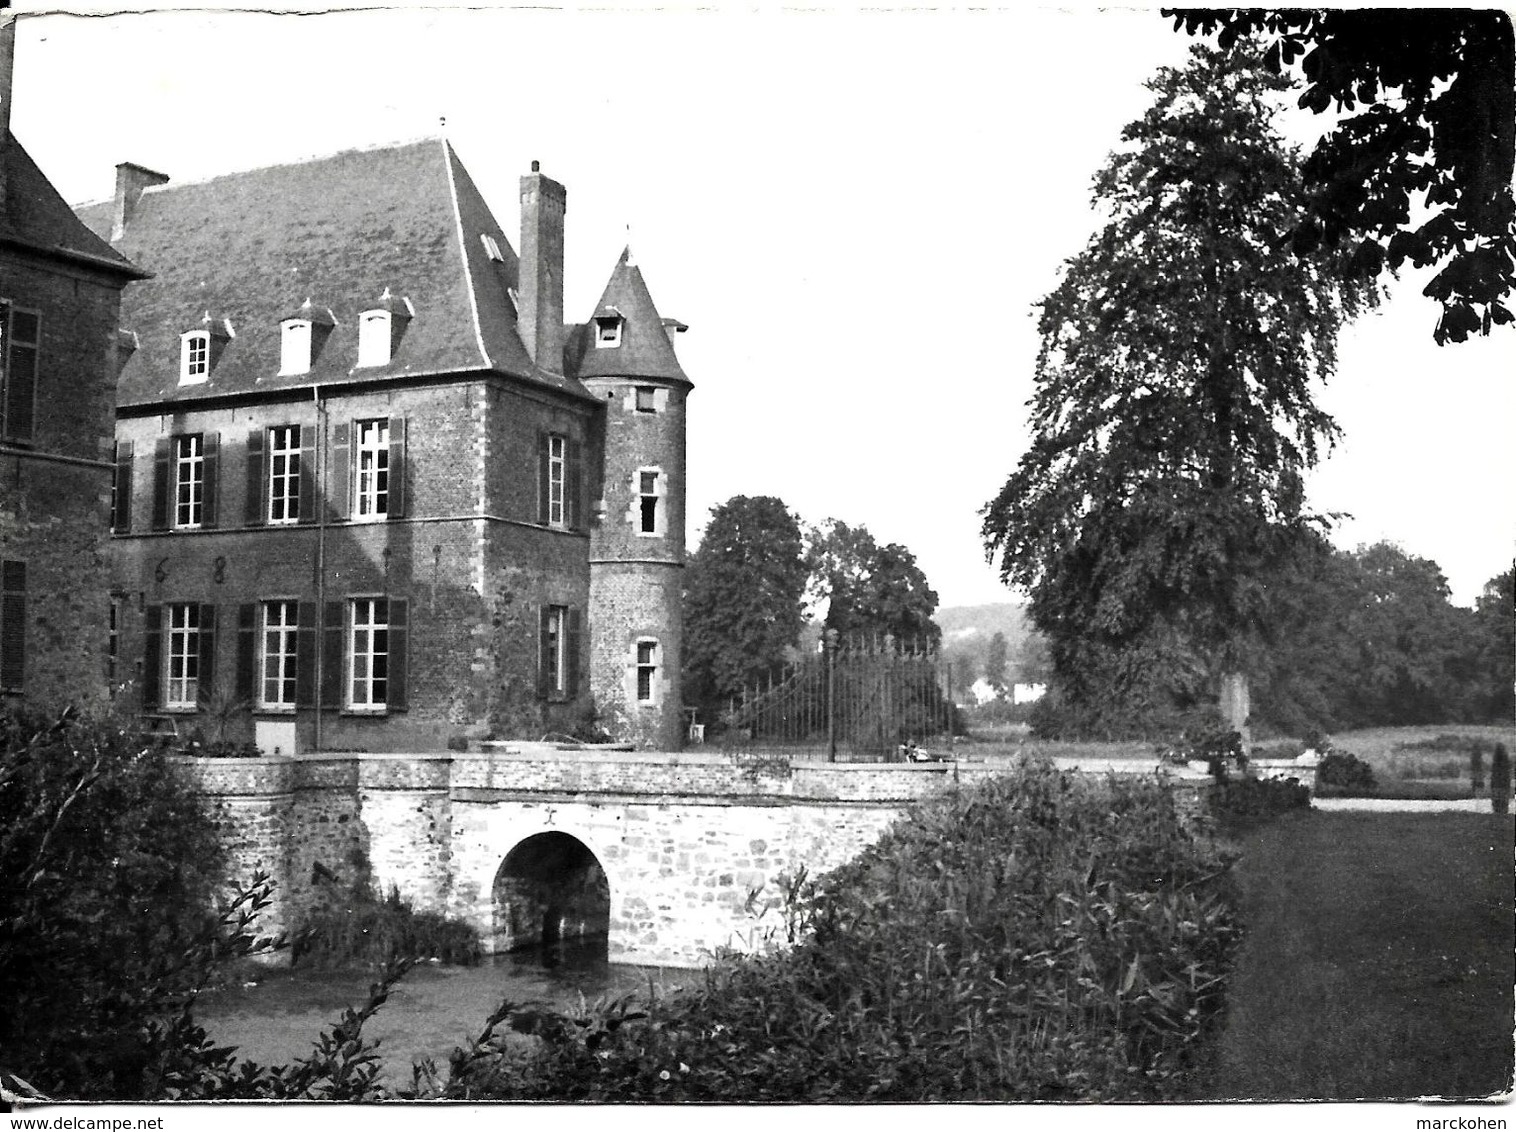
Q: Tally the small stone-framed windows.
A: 3